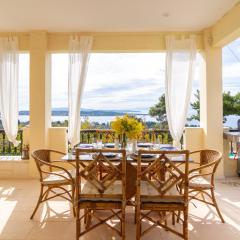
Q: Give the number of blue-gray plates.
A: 6